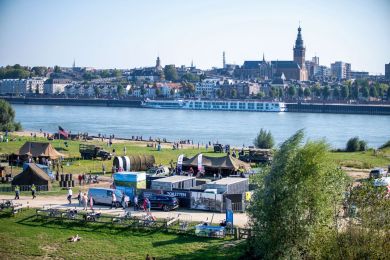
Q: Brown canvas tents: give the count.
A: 3